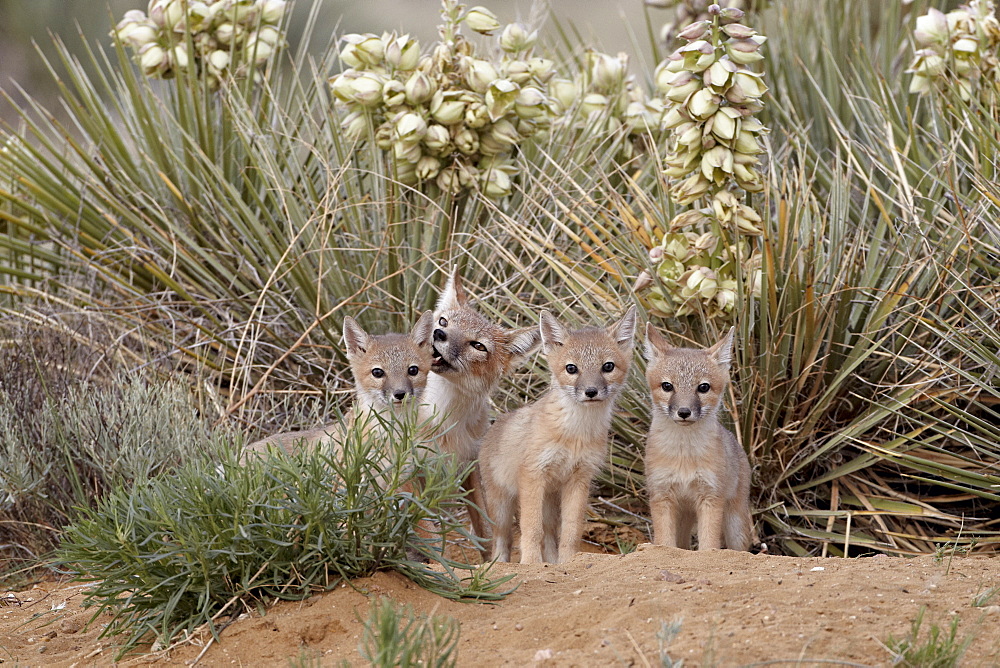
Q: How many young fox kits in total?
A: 3